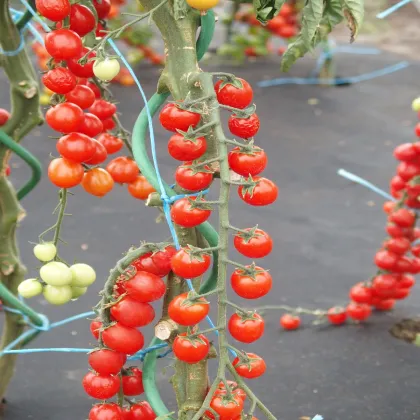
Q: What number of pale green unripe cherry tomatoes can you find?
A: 7